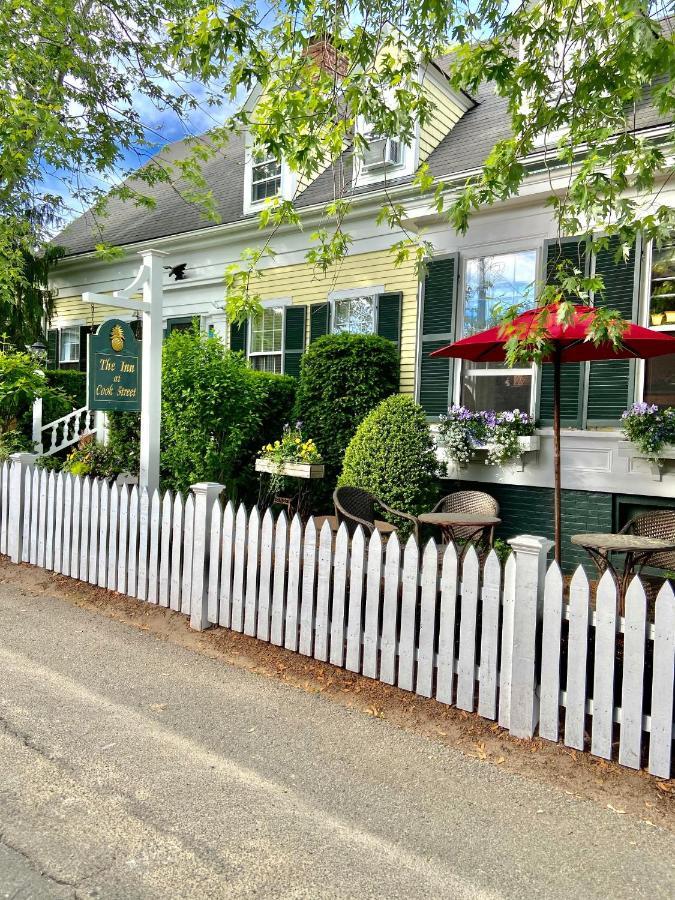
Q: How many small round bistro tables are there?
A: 2